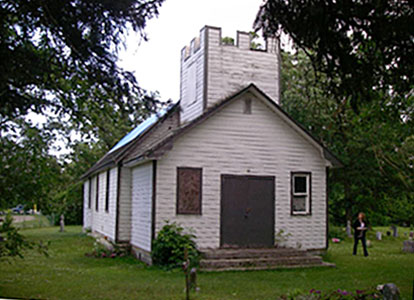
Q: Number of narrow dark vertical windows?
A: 3